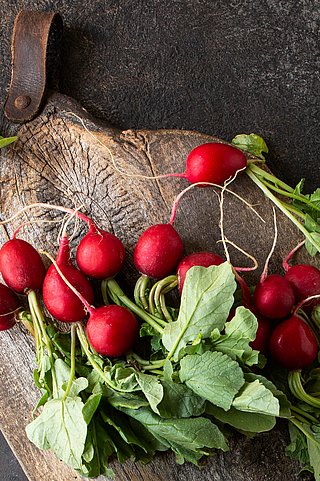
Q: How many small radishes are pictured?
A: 12